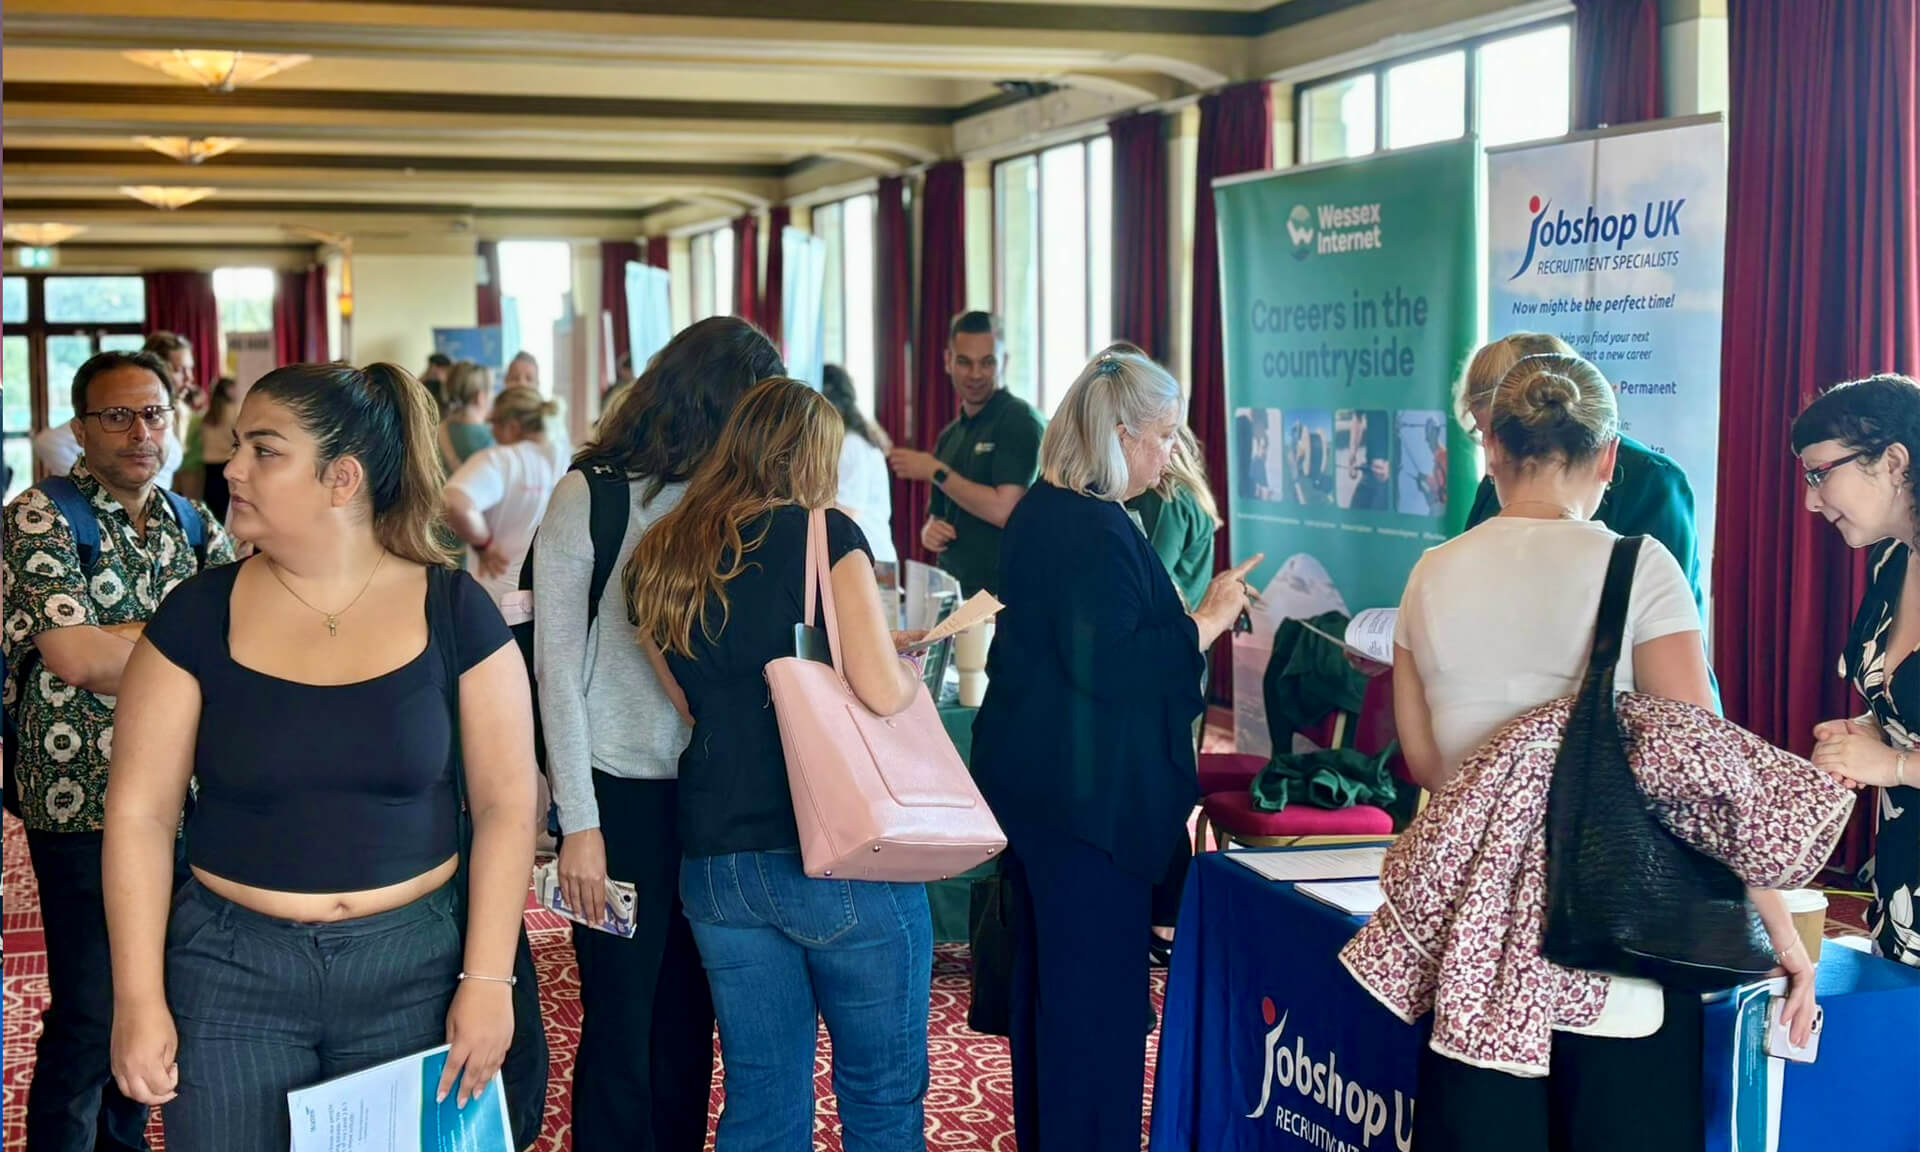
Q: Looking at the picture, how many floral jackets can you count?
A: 1